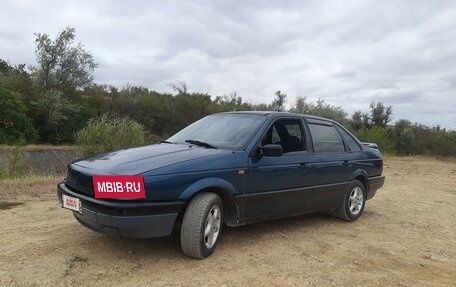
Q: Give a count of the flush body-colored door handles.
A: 2